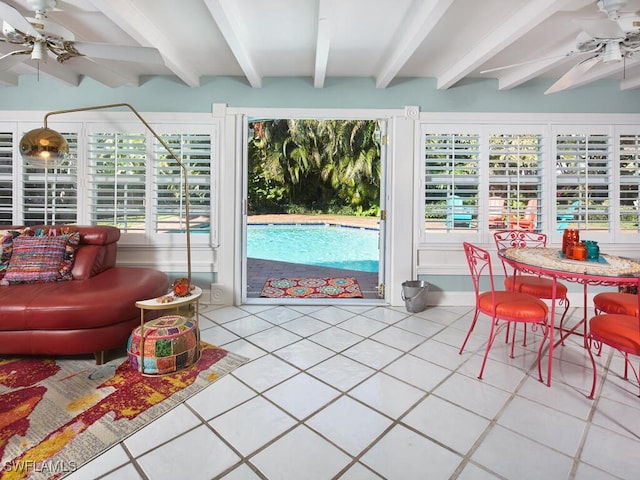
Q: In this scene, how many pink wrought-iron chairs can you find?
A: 4